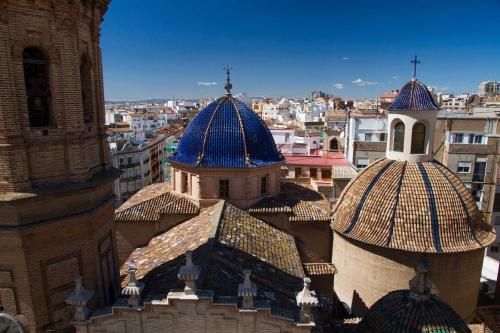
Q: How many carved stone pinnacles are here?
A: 5